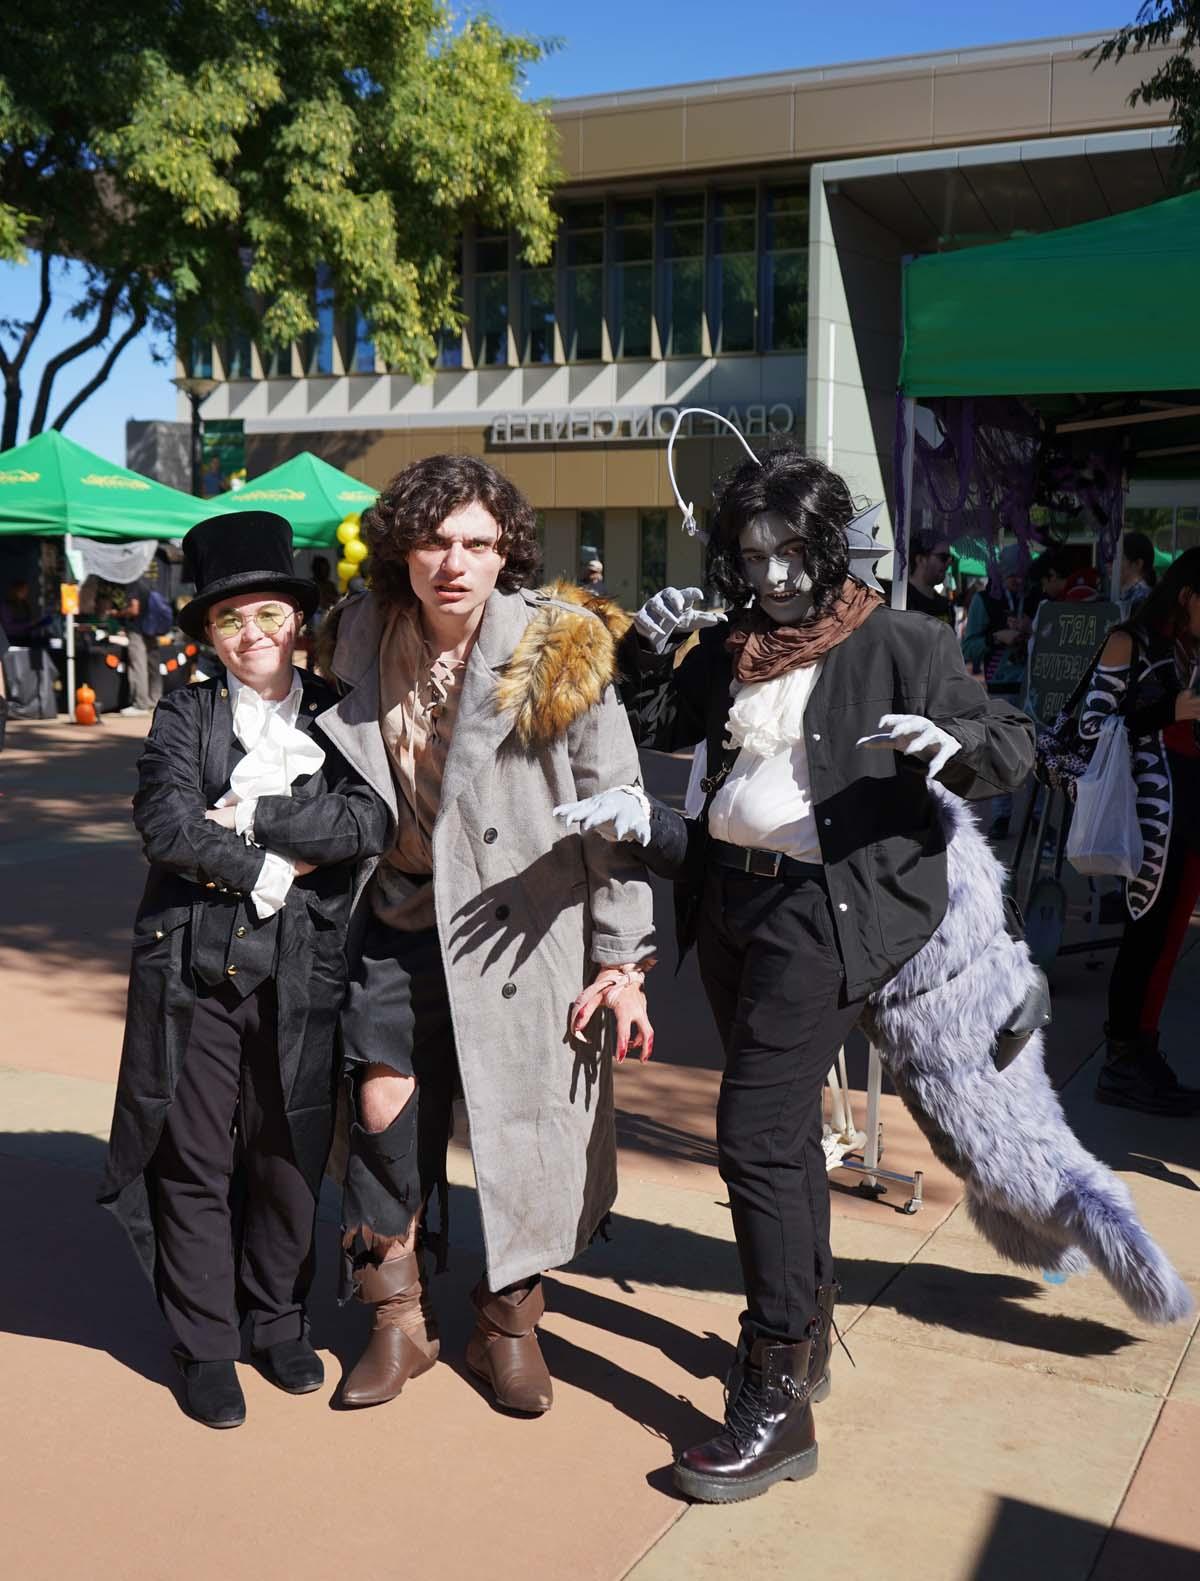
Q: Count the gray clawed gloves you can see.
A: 3